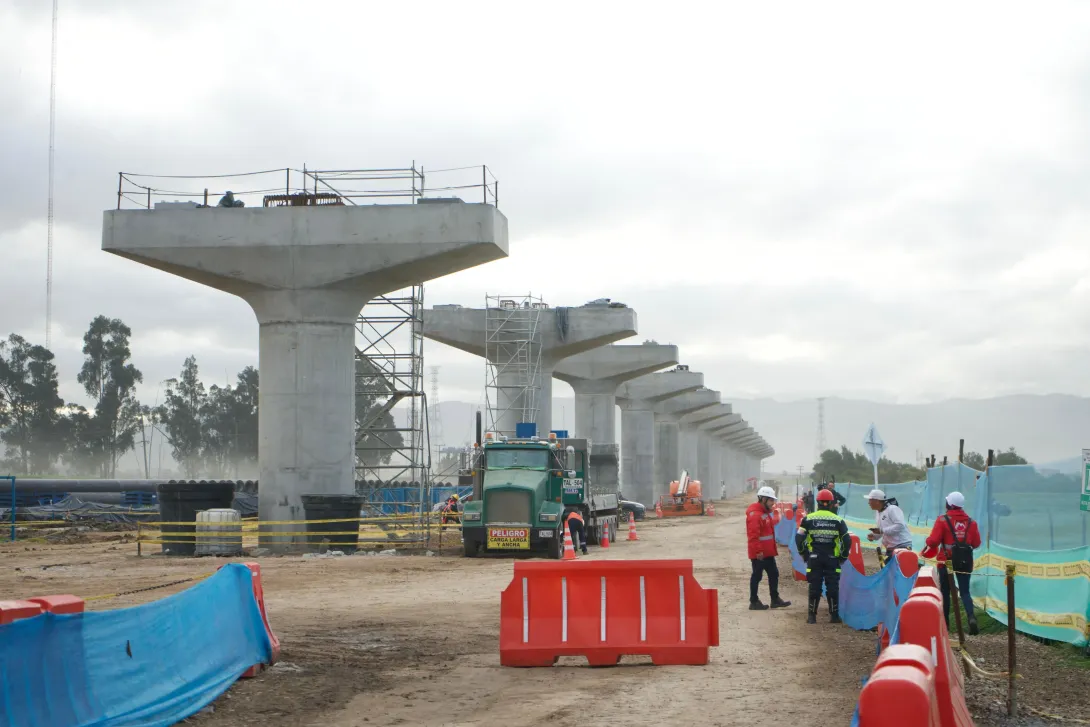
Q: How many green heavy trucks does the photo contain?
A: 1